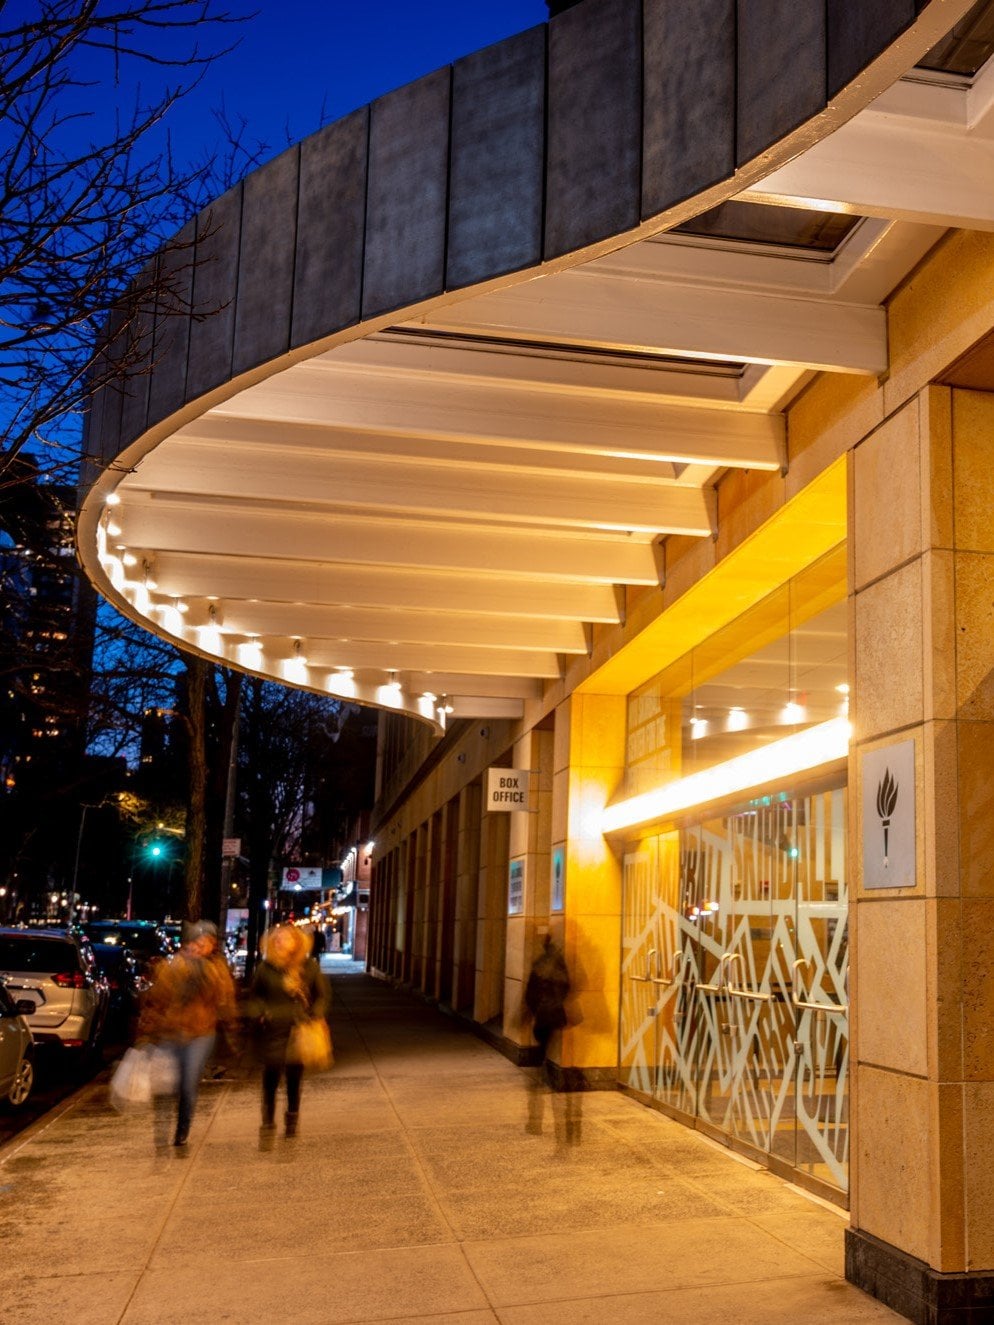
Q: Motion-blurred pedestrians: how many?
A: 3